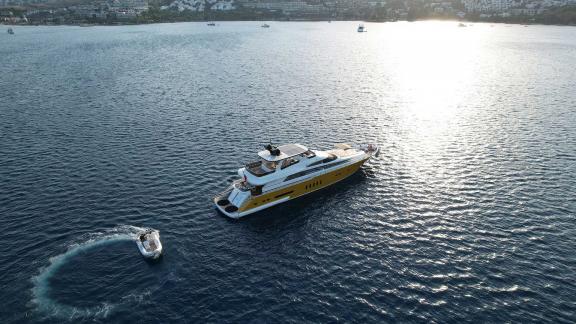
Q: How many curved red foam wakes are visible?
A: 0